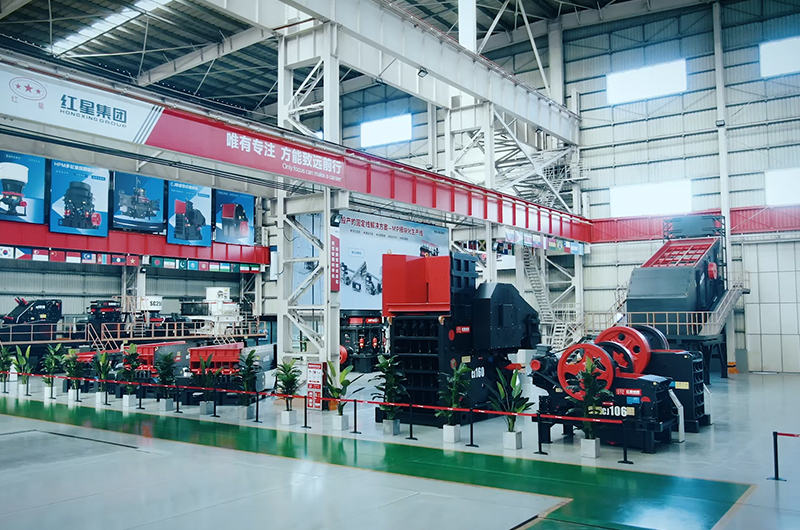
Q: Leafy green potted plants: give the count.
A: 15